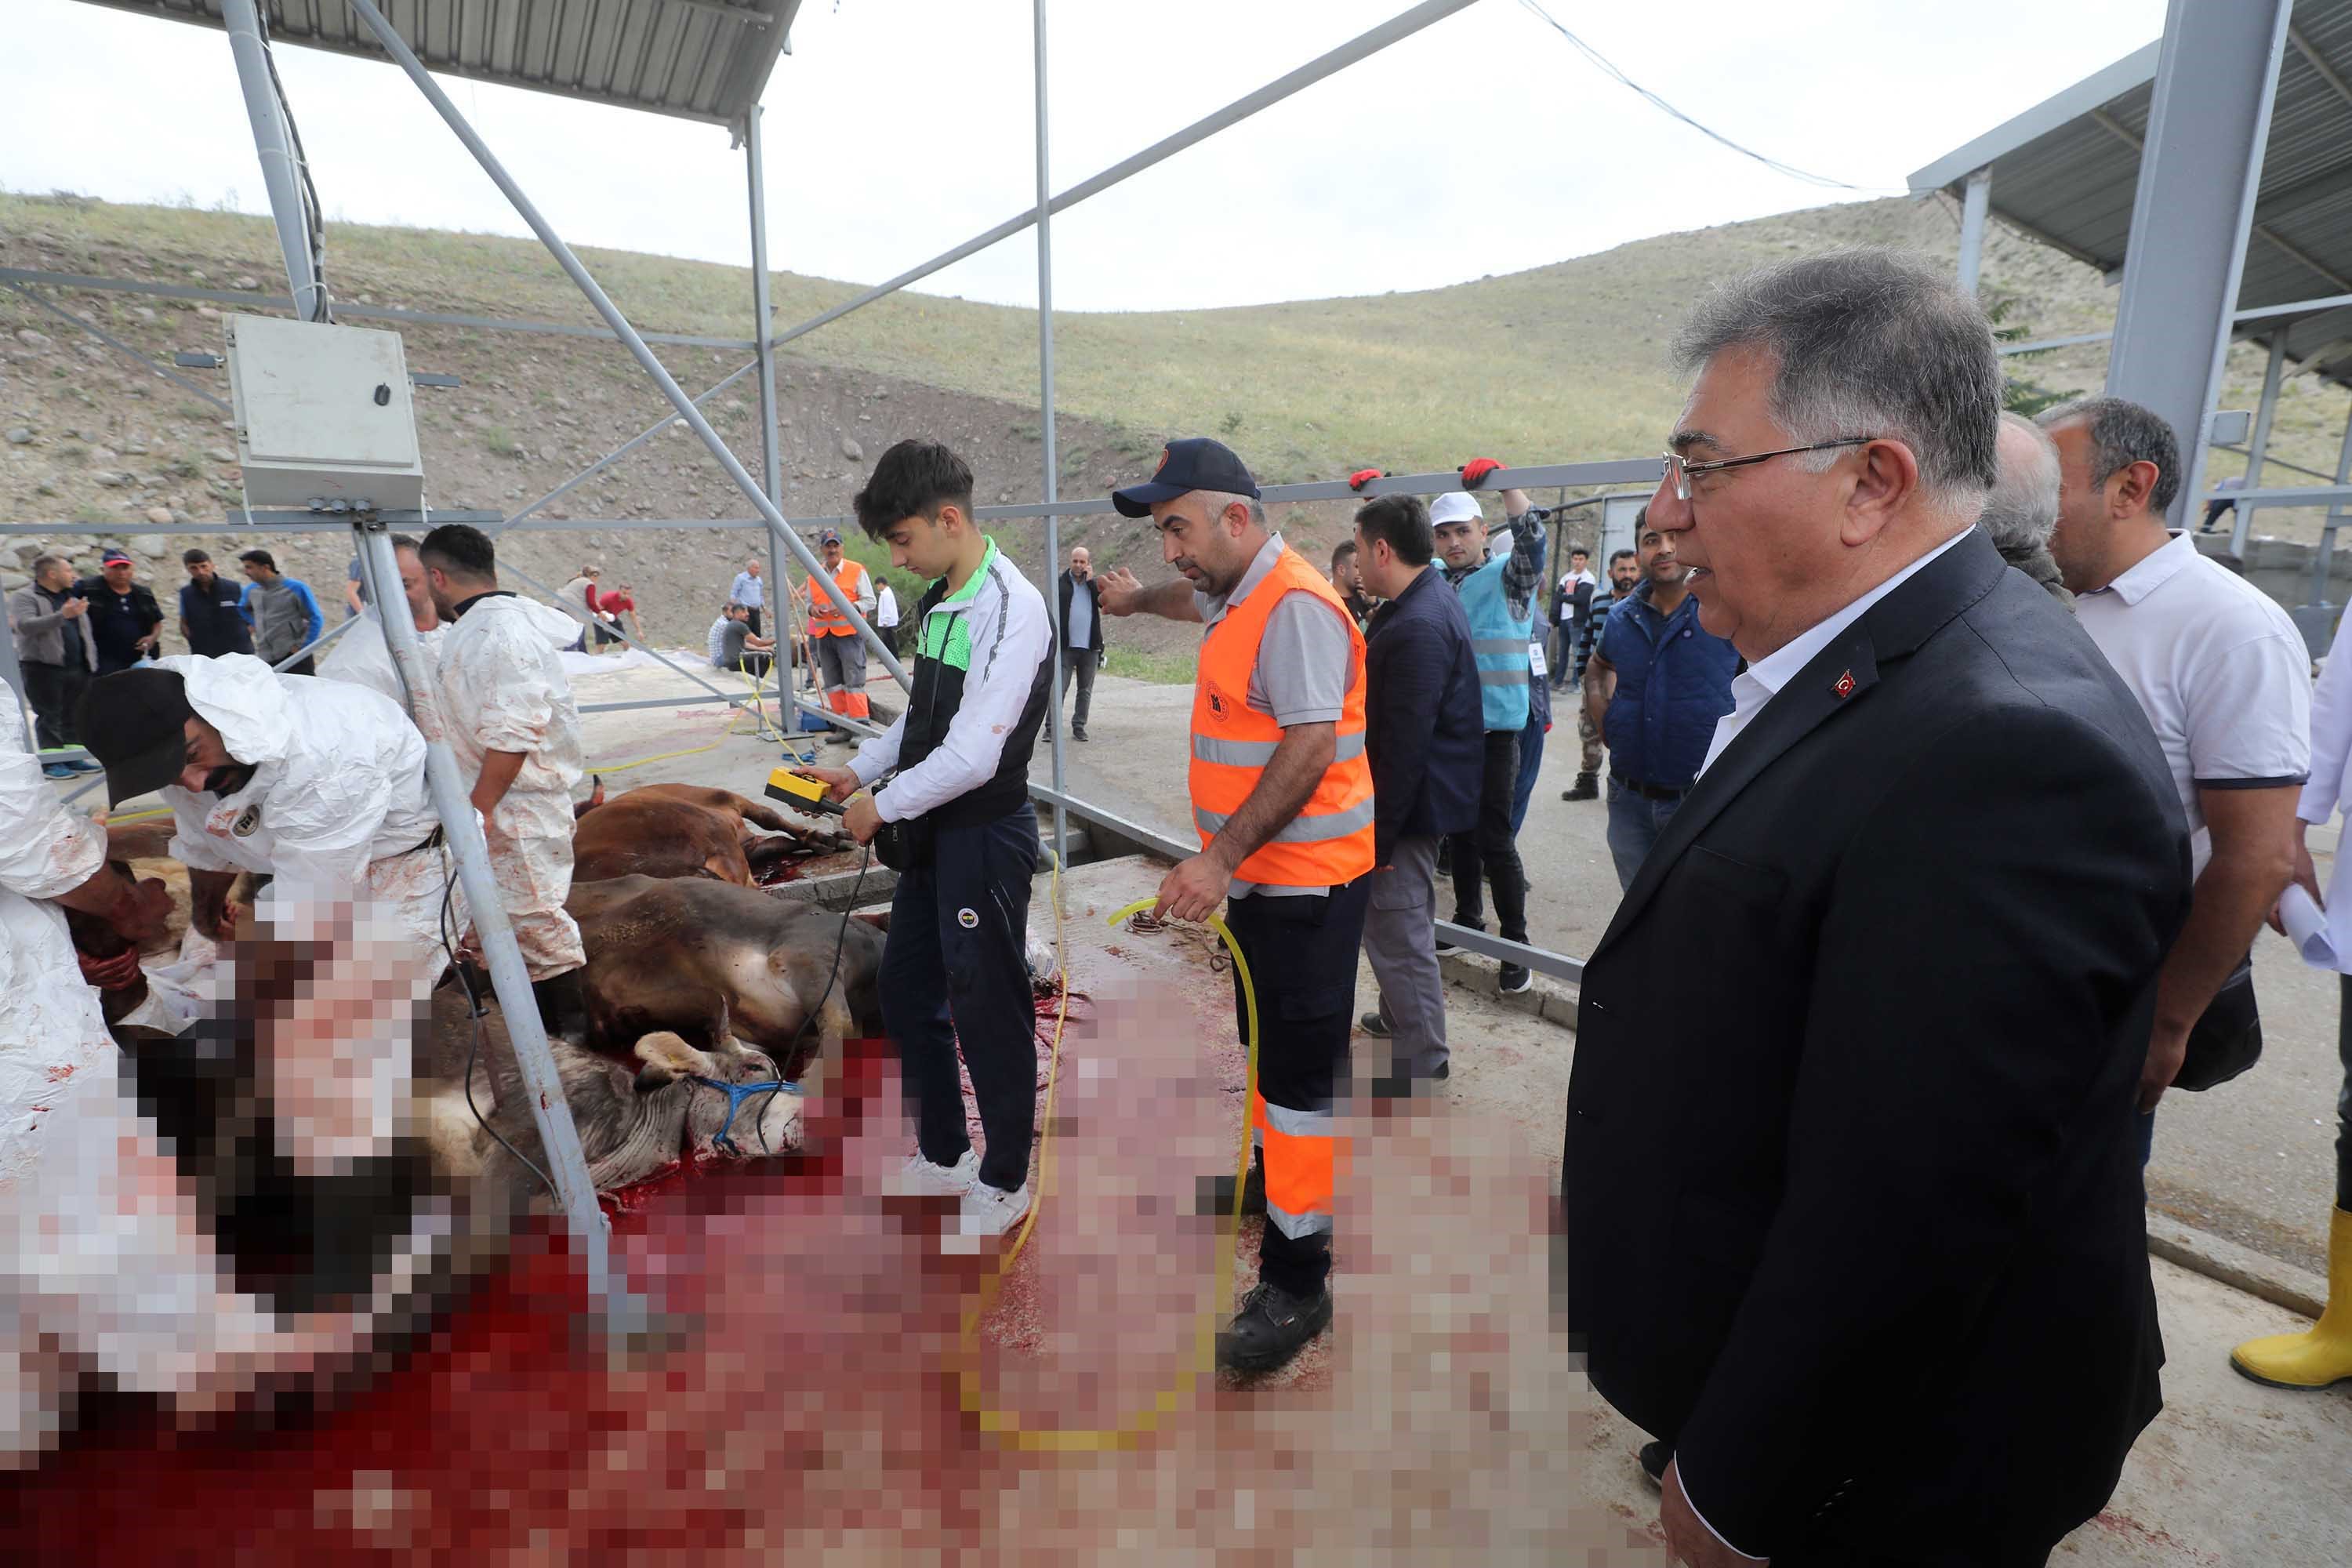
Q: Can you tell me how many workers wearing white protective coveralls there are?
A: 4